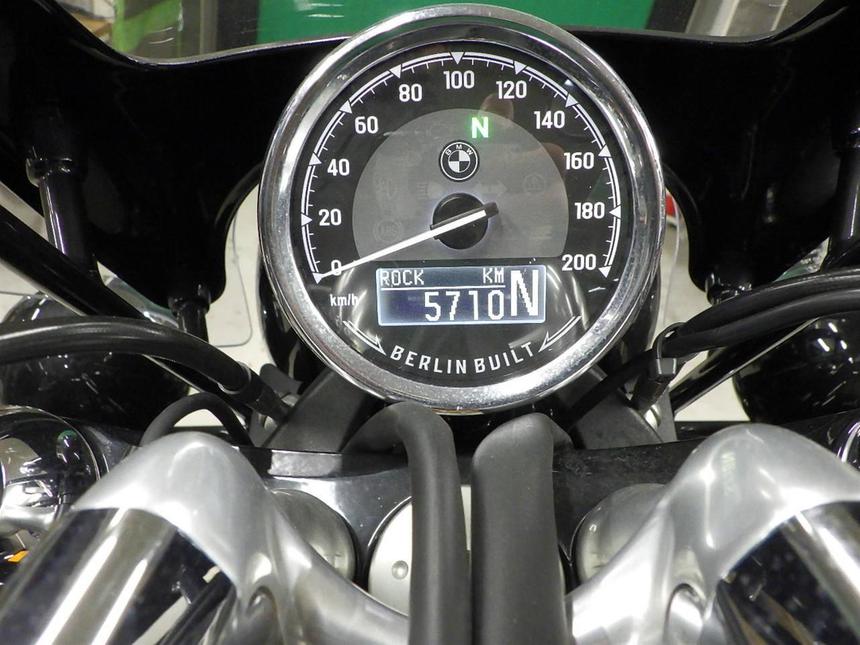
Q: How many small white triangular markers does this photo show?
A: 11